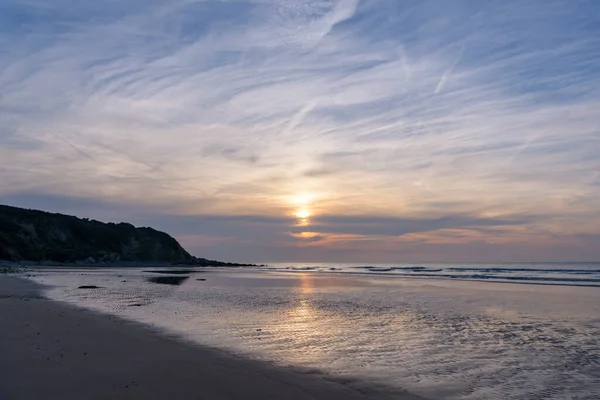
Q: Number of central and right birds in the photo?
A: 0